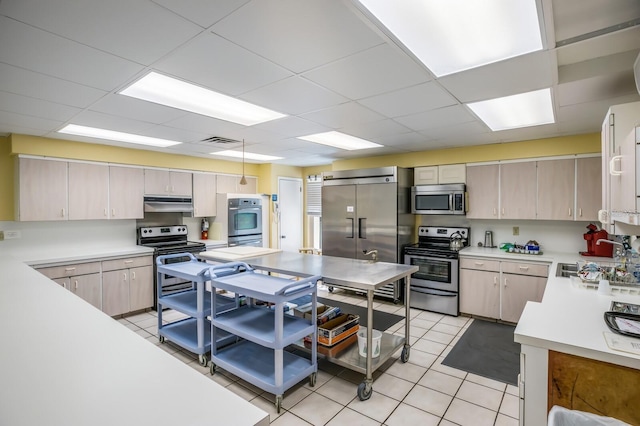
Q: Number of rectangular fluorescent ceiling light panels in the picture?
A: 6